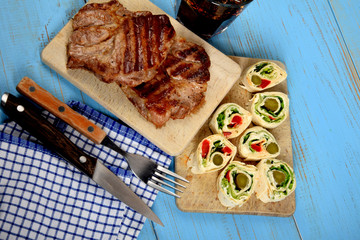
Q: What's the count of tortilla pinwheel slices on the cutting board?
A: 7